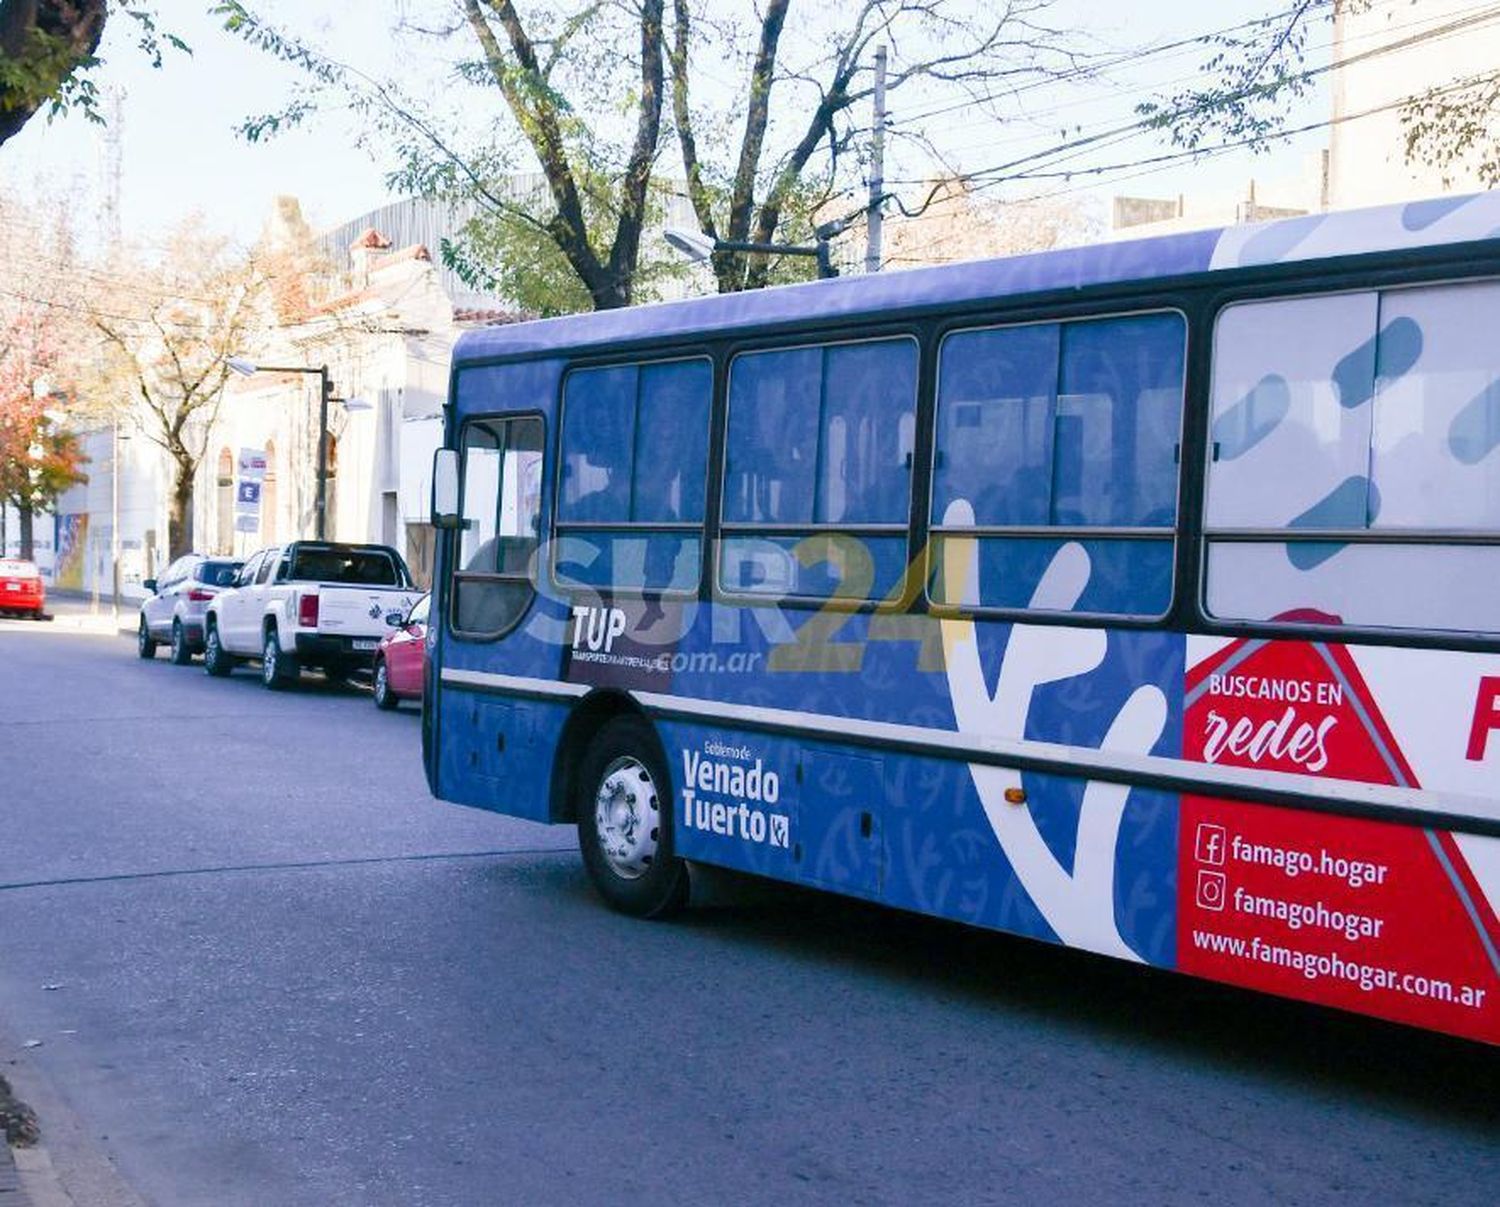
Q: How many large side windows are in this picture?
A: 4